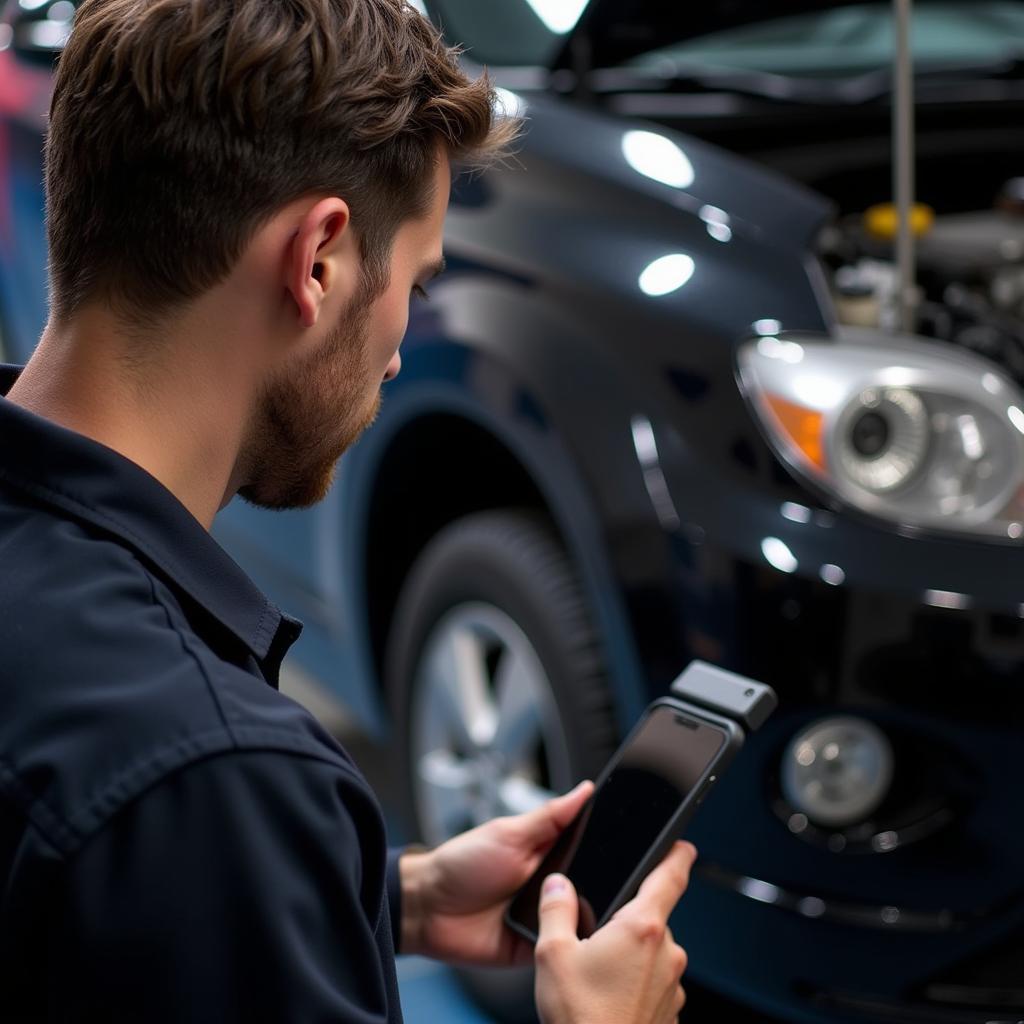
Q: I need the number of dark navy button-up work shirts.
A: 1